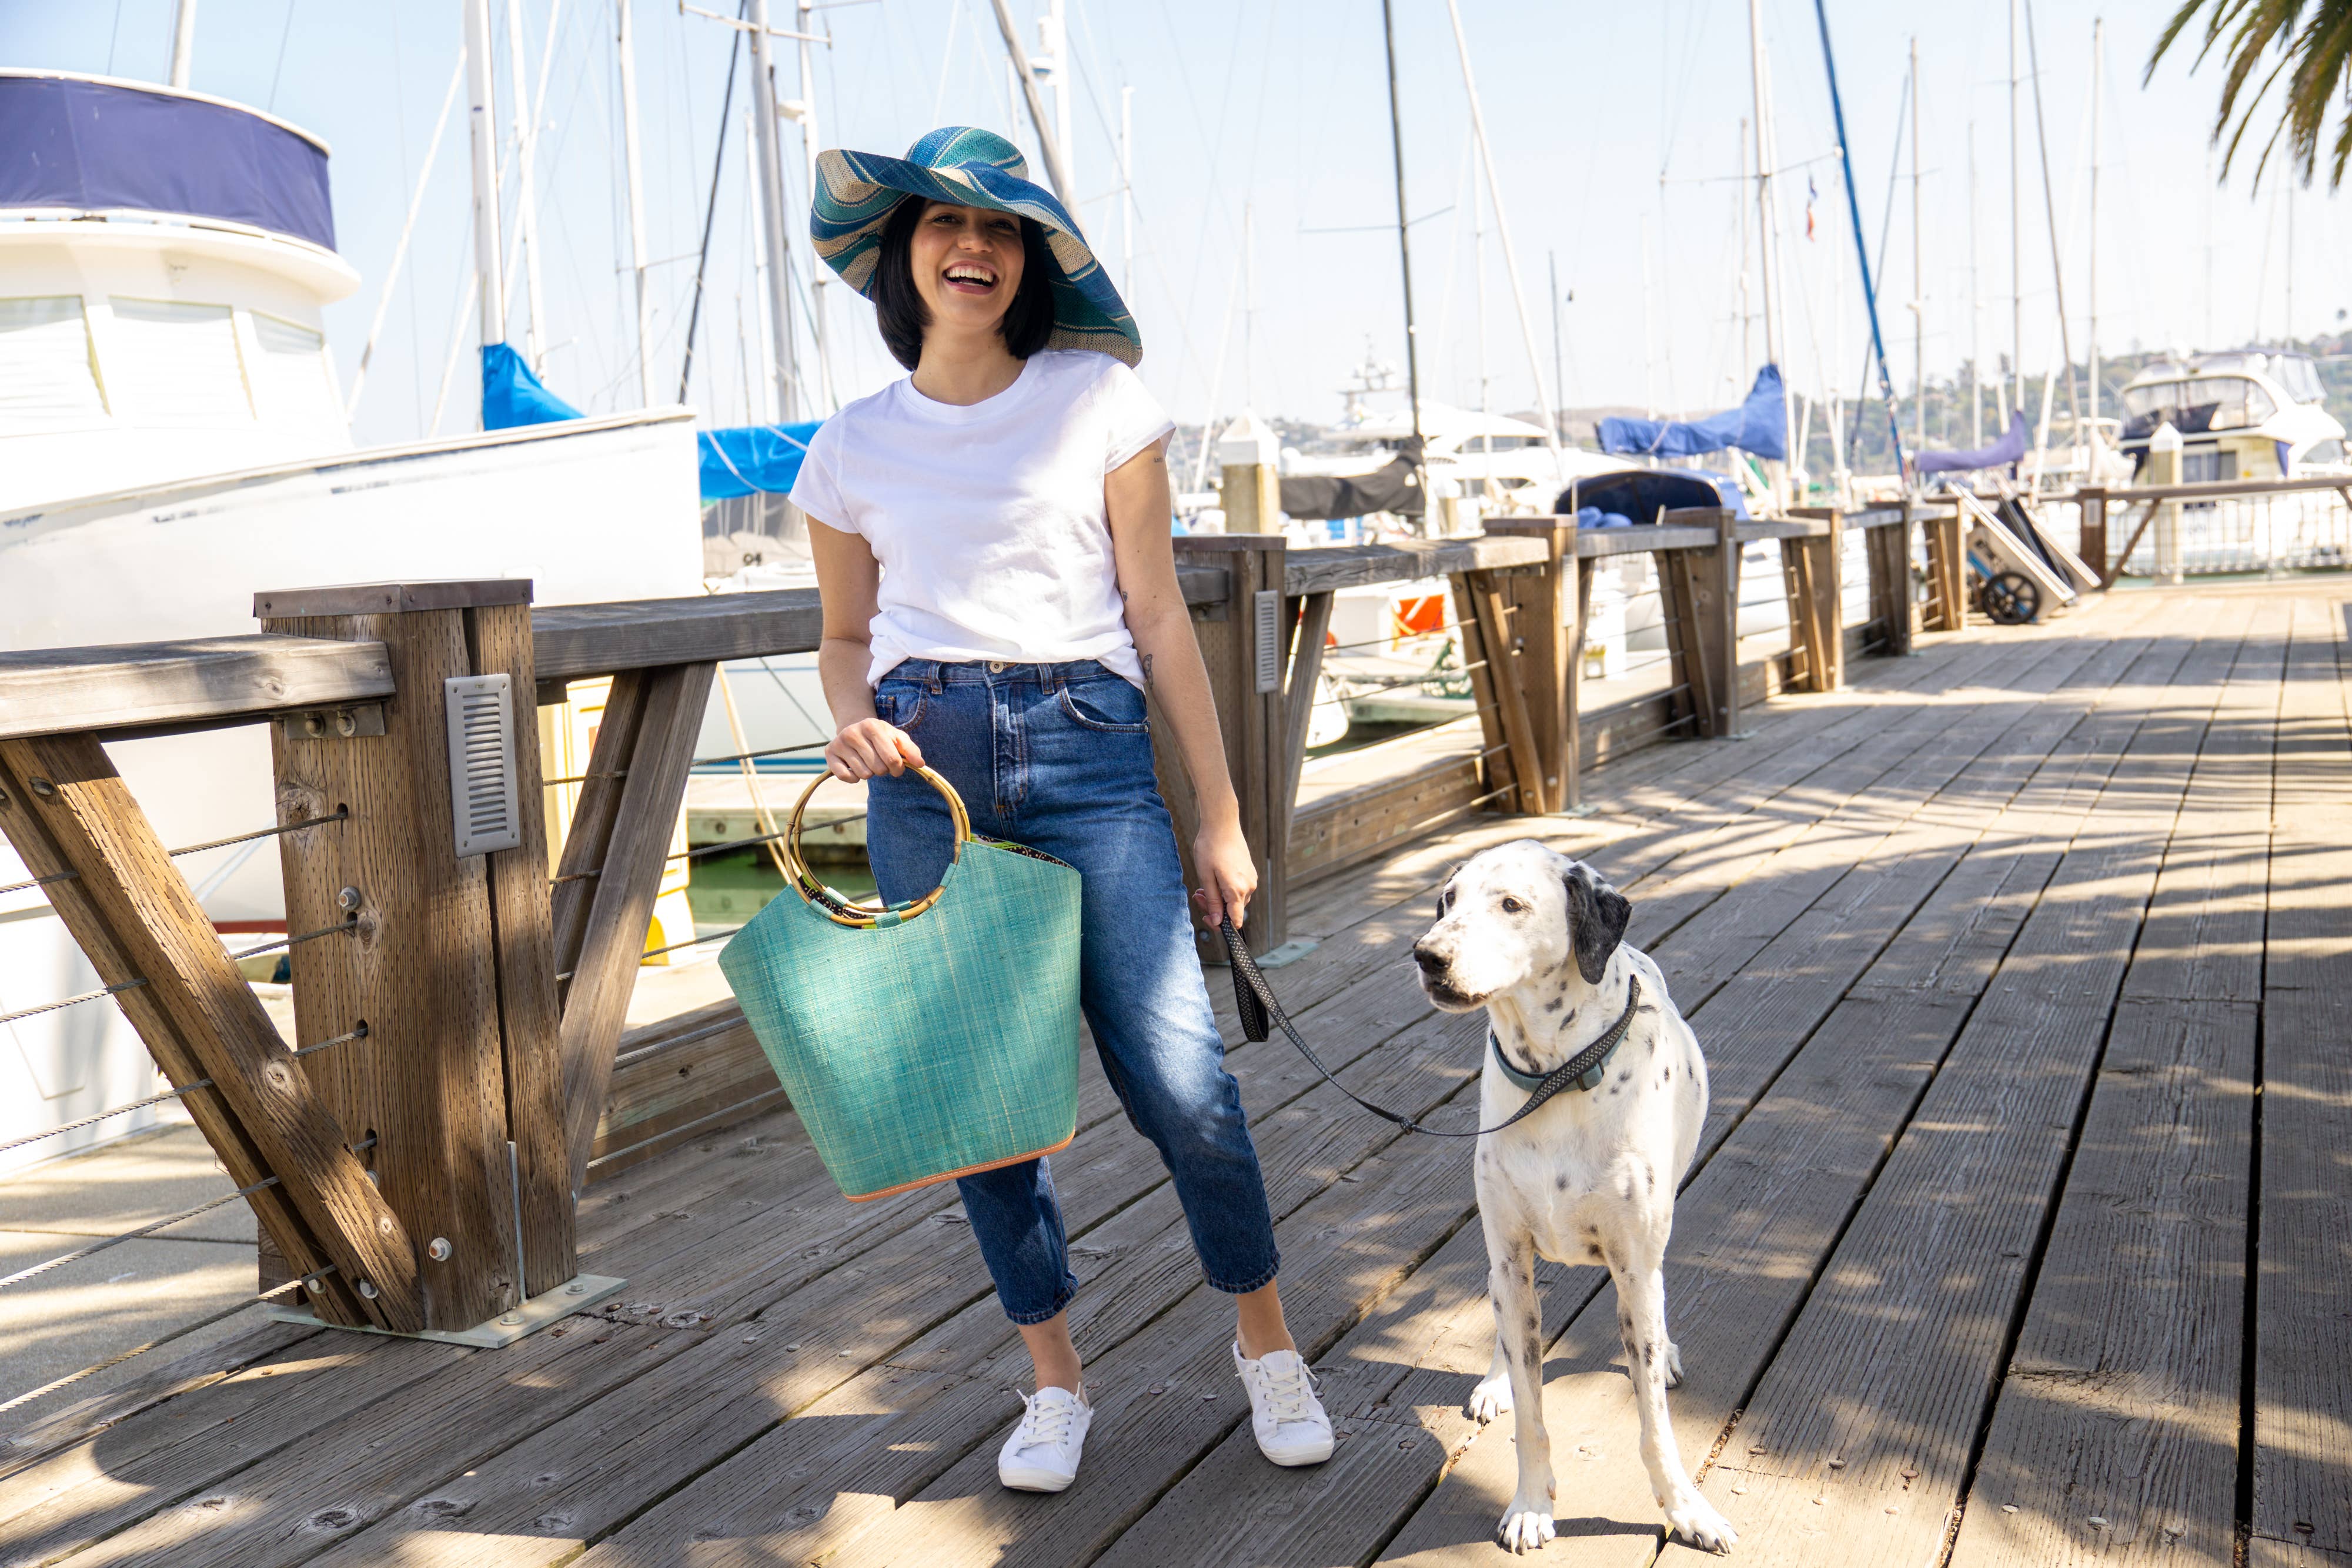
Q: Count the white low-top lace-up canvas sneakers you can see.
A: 2